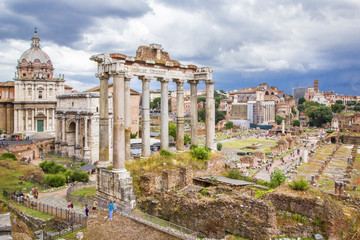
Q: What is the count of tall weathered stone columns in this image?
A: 8